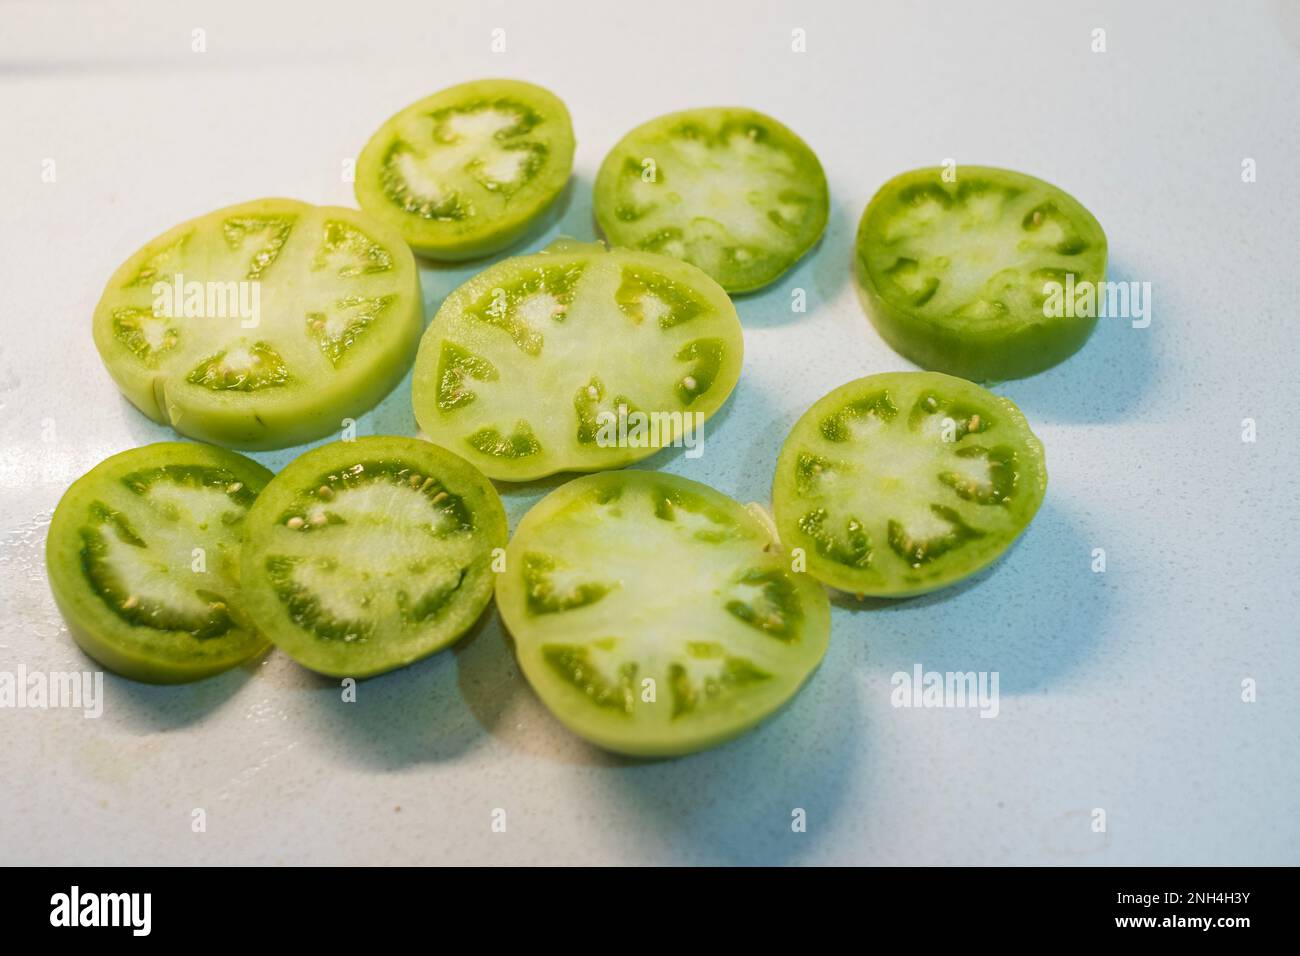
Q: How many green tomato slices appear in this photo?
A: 9